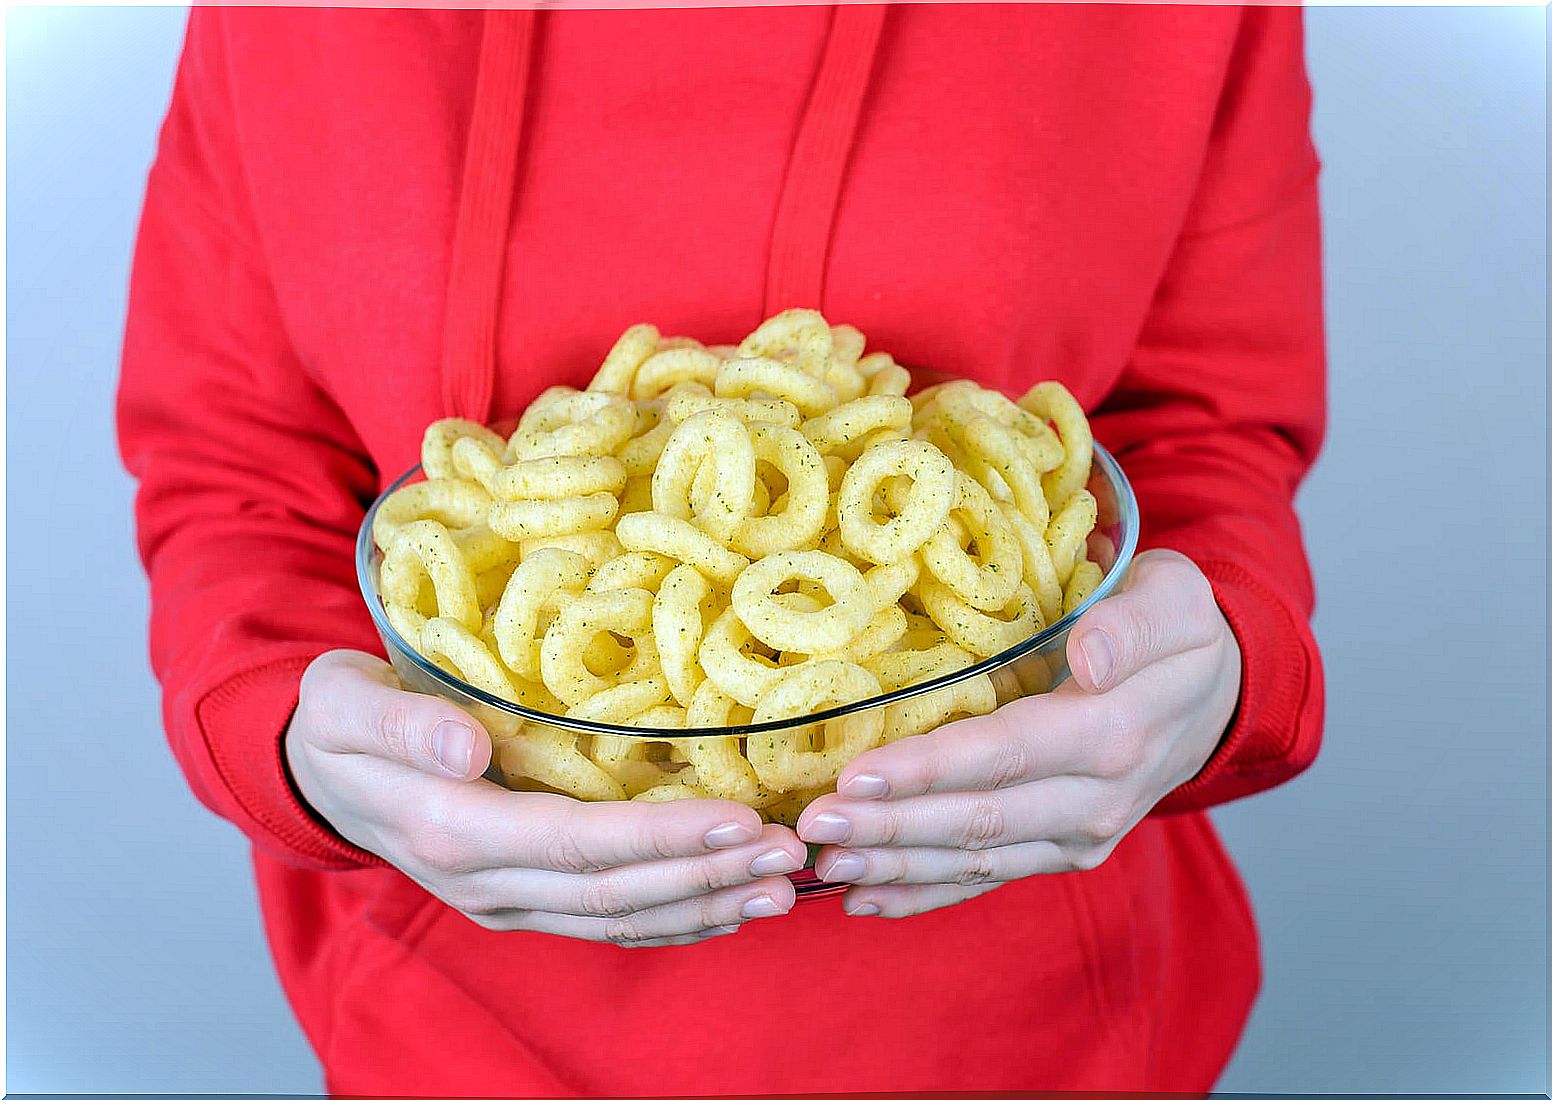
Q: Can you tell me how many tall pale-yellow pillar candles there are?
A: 0